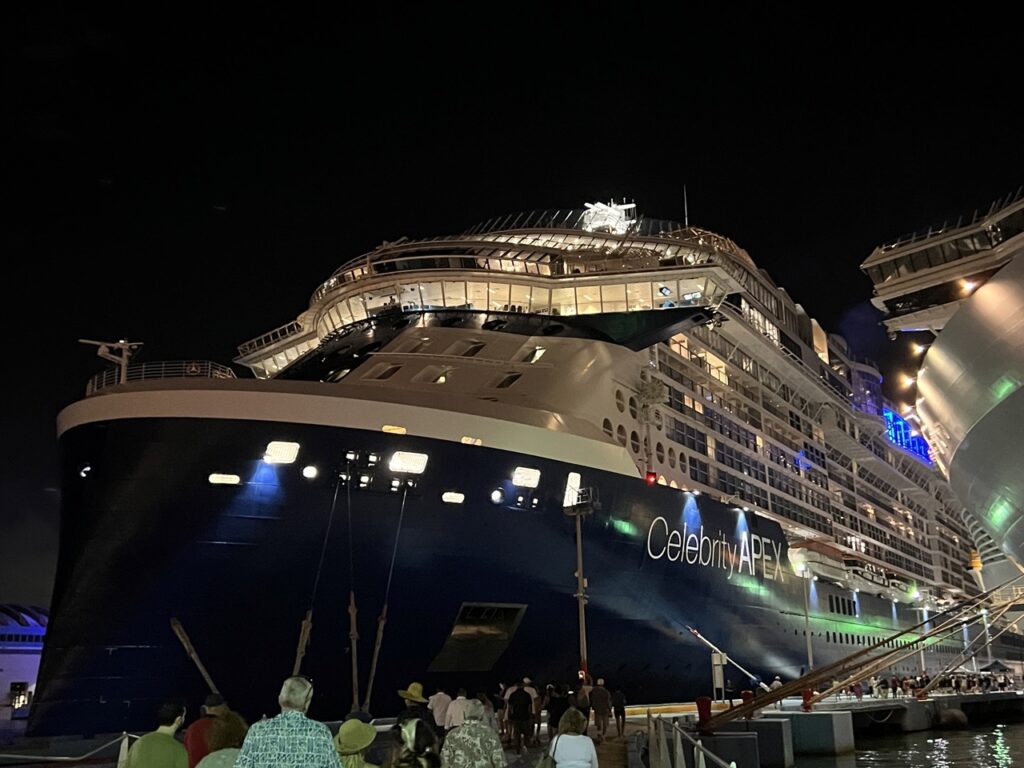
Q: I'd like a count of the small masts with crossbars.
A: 1